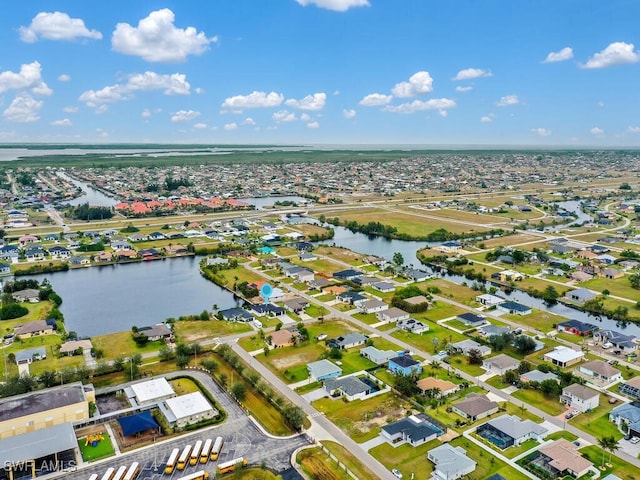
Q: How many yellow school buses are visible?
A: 11